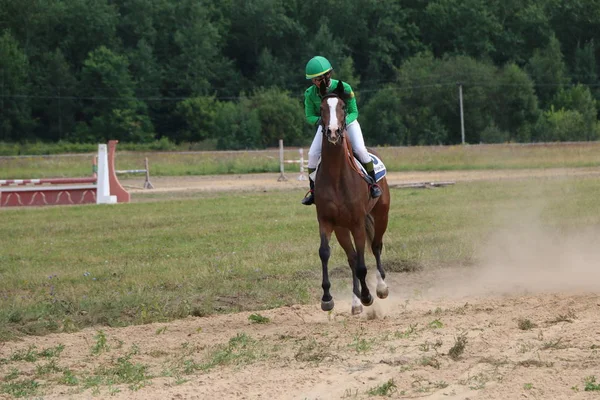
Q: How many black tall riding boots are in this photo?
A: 2